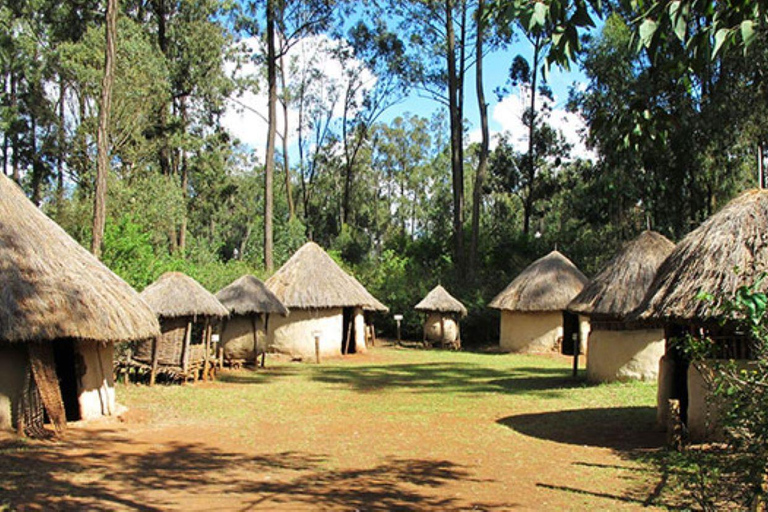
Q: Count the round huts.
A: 8